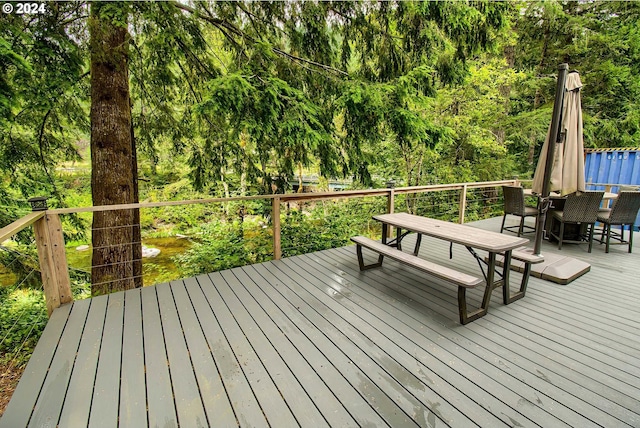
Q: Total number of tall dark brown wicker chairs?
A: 3